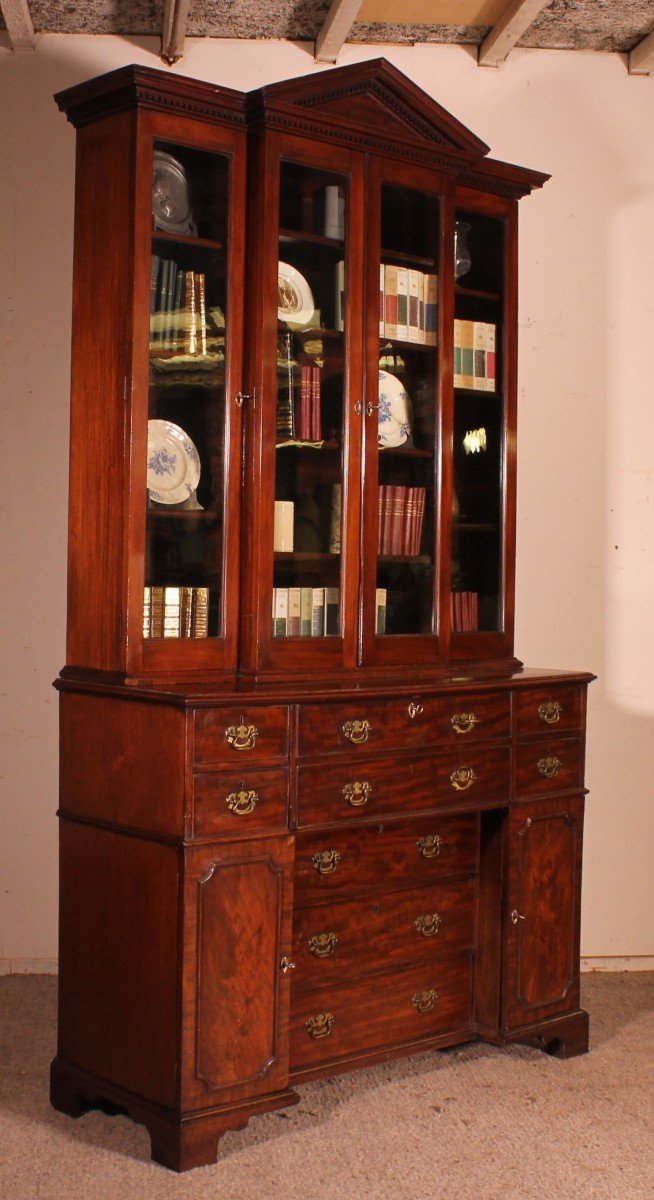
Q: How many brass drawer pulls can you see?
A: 14